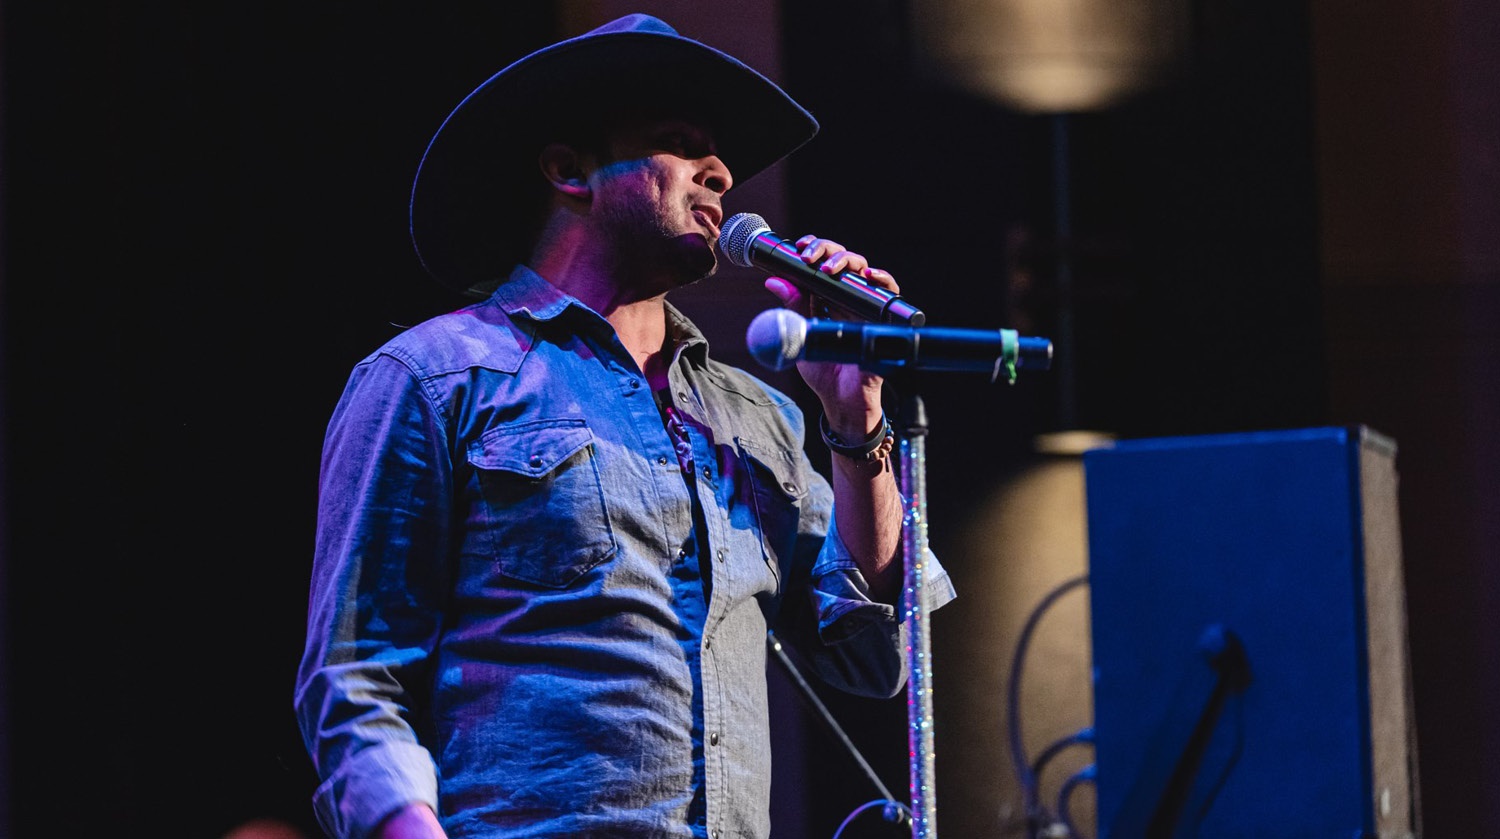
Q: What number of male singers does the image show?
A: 1